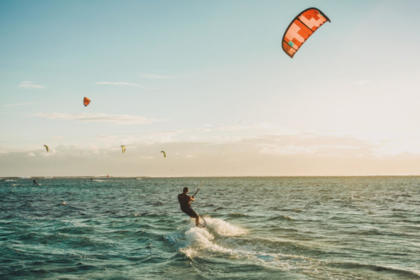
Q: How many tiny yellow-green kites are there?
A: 3